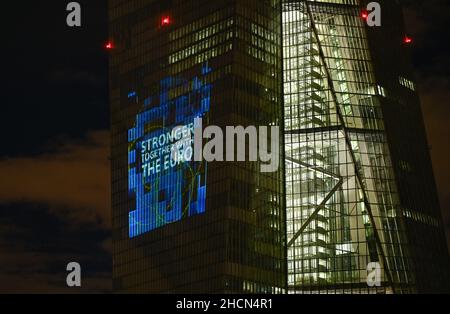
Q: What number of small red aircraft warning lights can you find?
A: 4